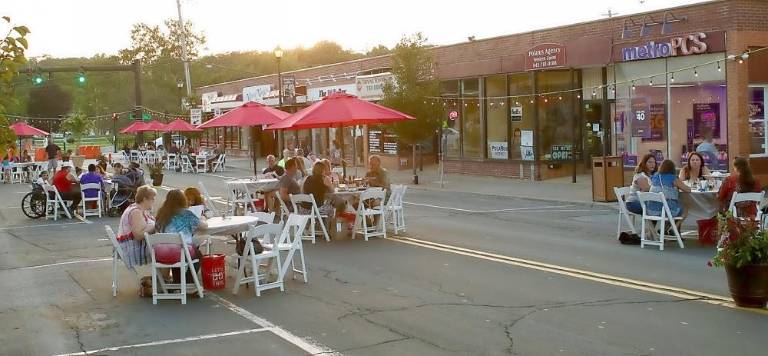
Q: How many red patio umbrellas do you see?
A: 6